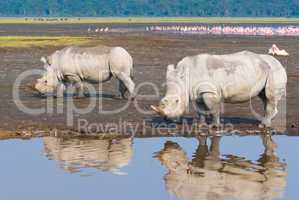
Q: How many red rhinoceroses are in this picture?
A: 0